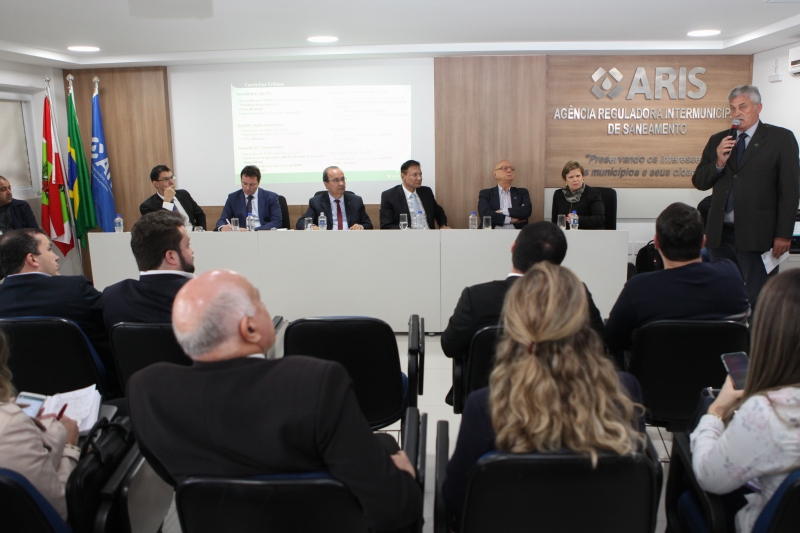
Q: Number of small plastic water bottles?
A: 6